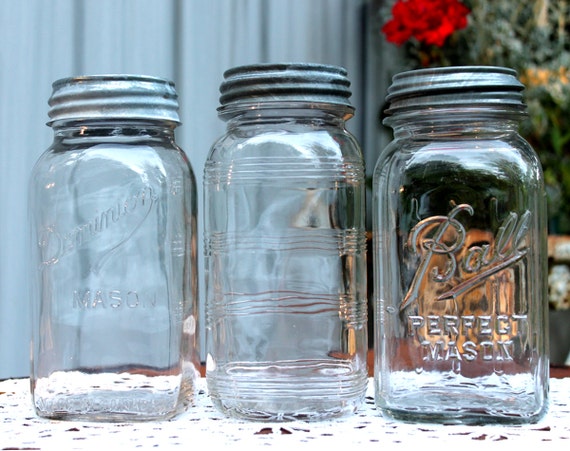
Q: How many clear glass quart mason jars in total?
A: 3